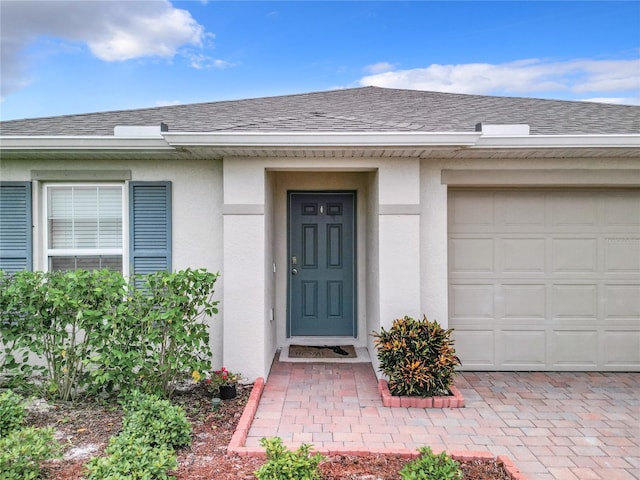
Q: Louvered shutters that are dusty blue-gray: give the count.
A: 2